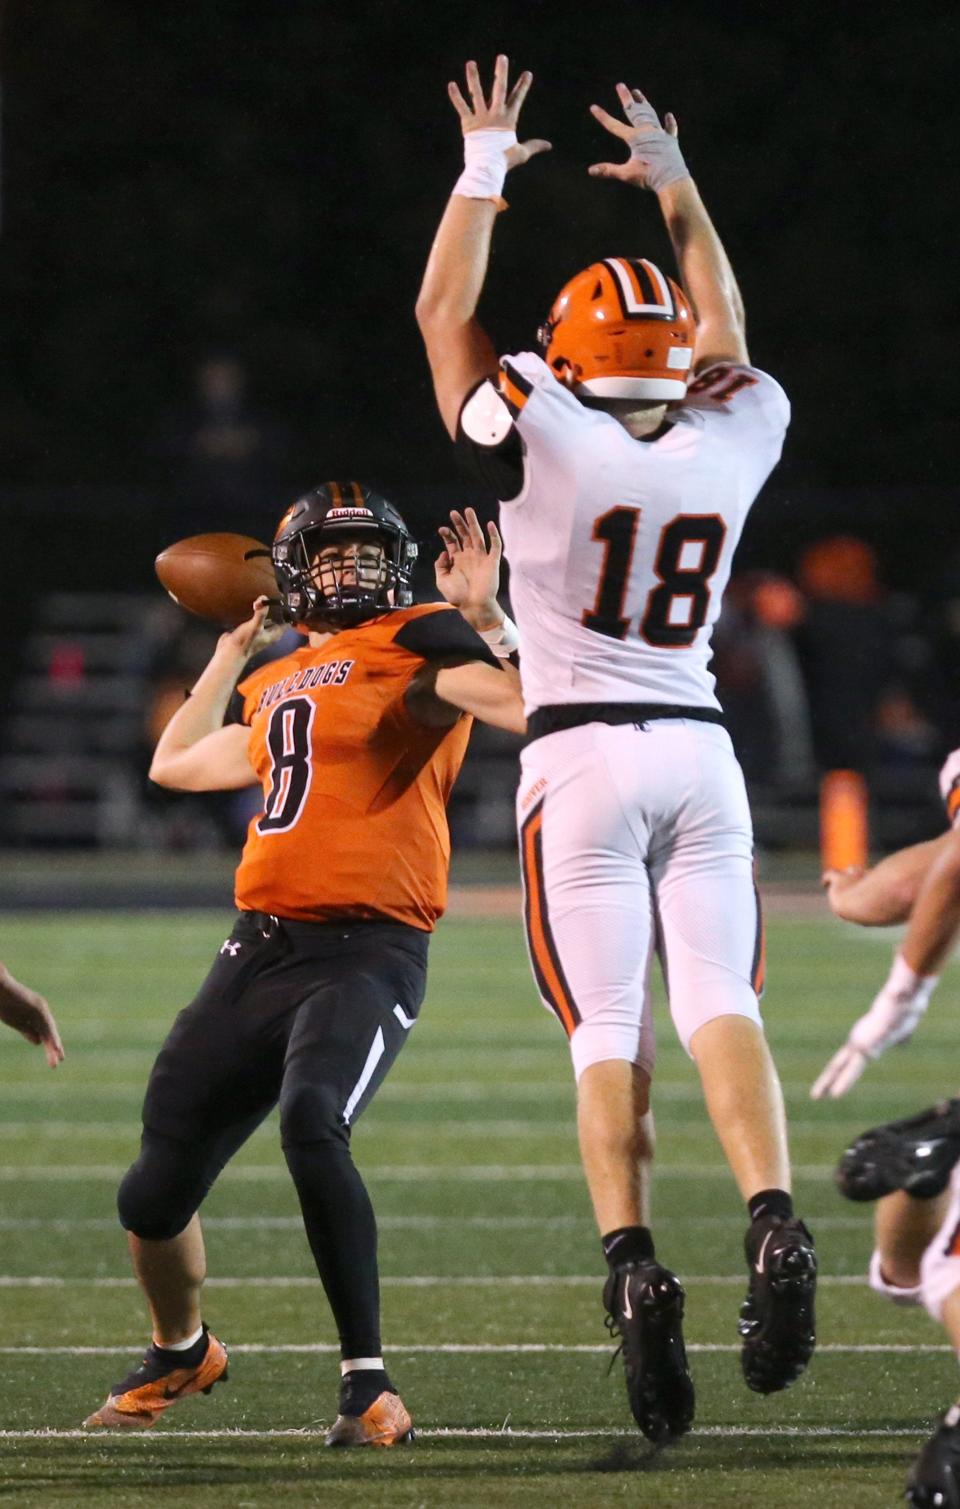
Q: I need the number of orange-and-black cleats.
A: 2